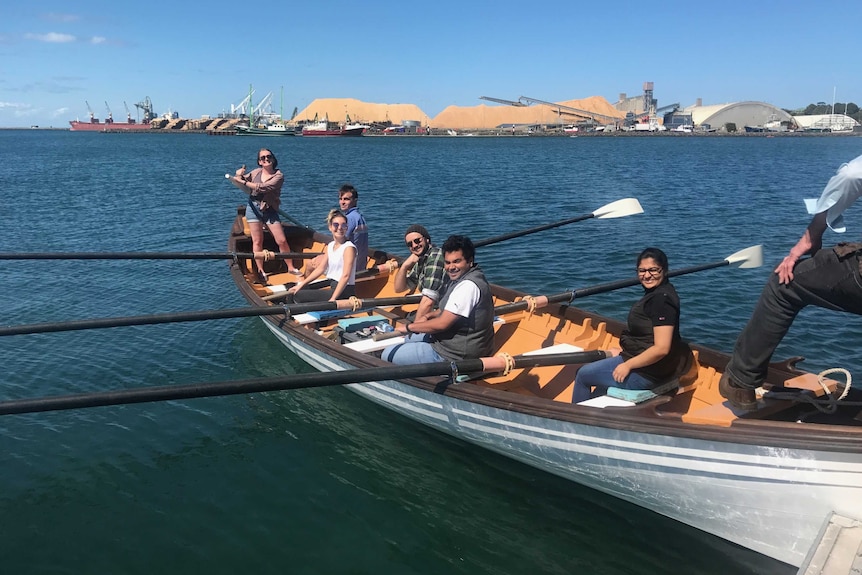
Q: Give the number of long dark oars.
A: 5